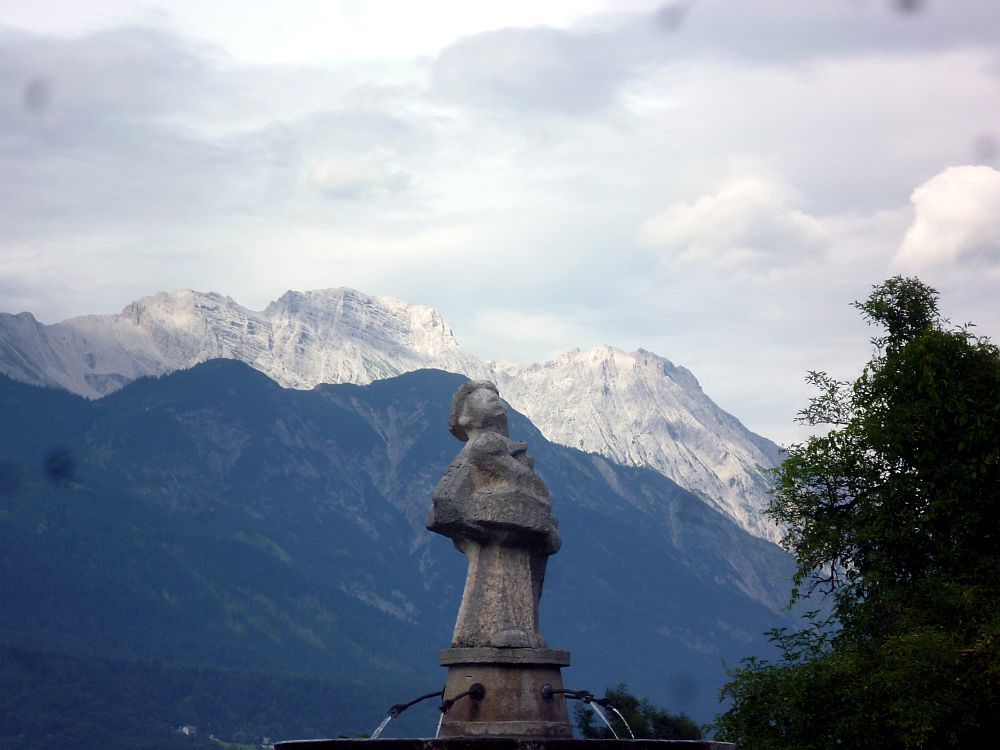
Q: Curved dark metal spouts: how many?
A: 4